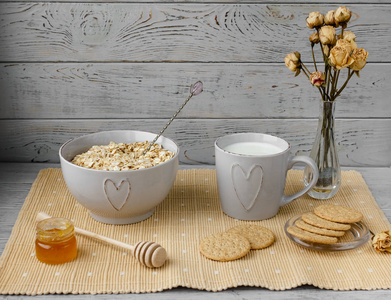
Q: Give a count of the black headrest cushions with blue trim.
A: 0